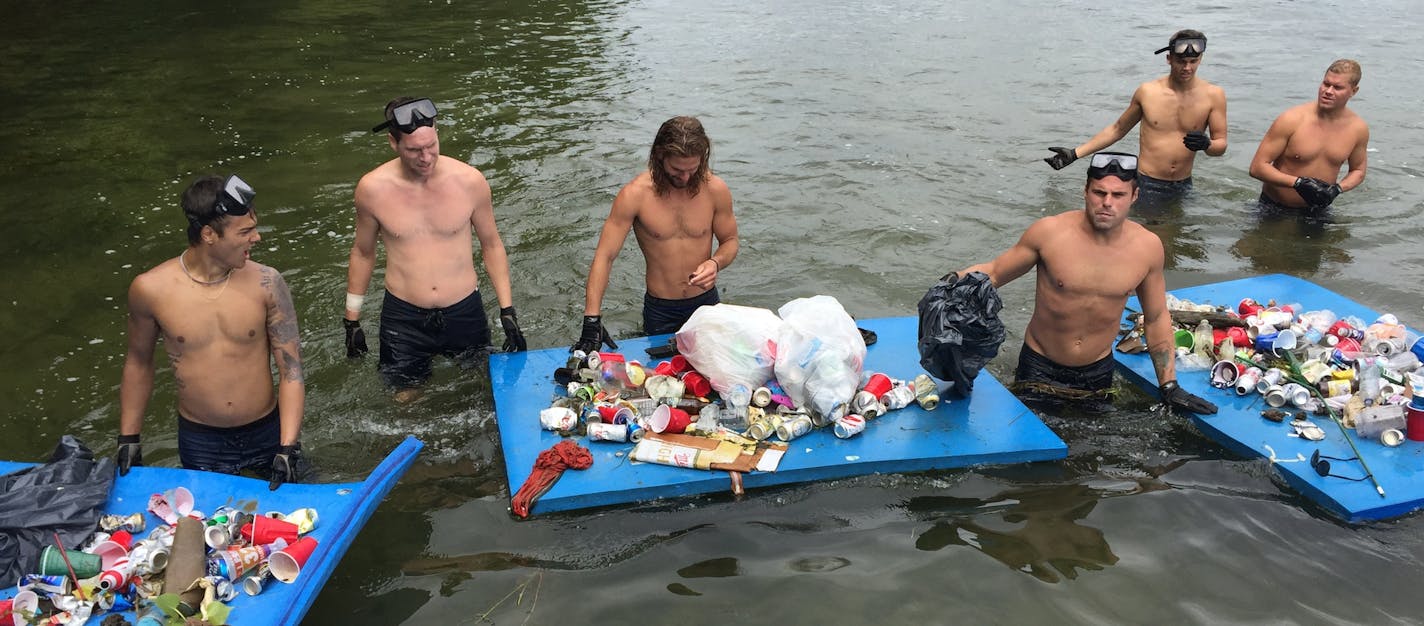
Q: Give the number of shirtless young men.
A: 6